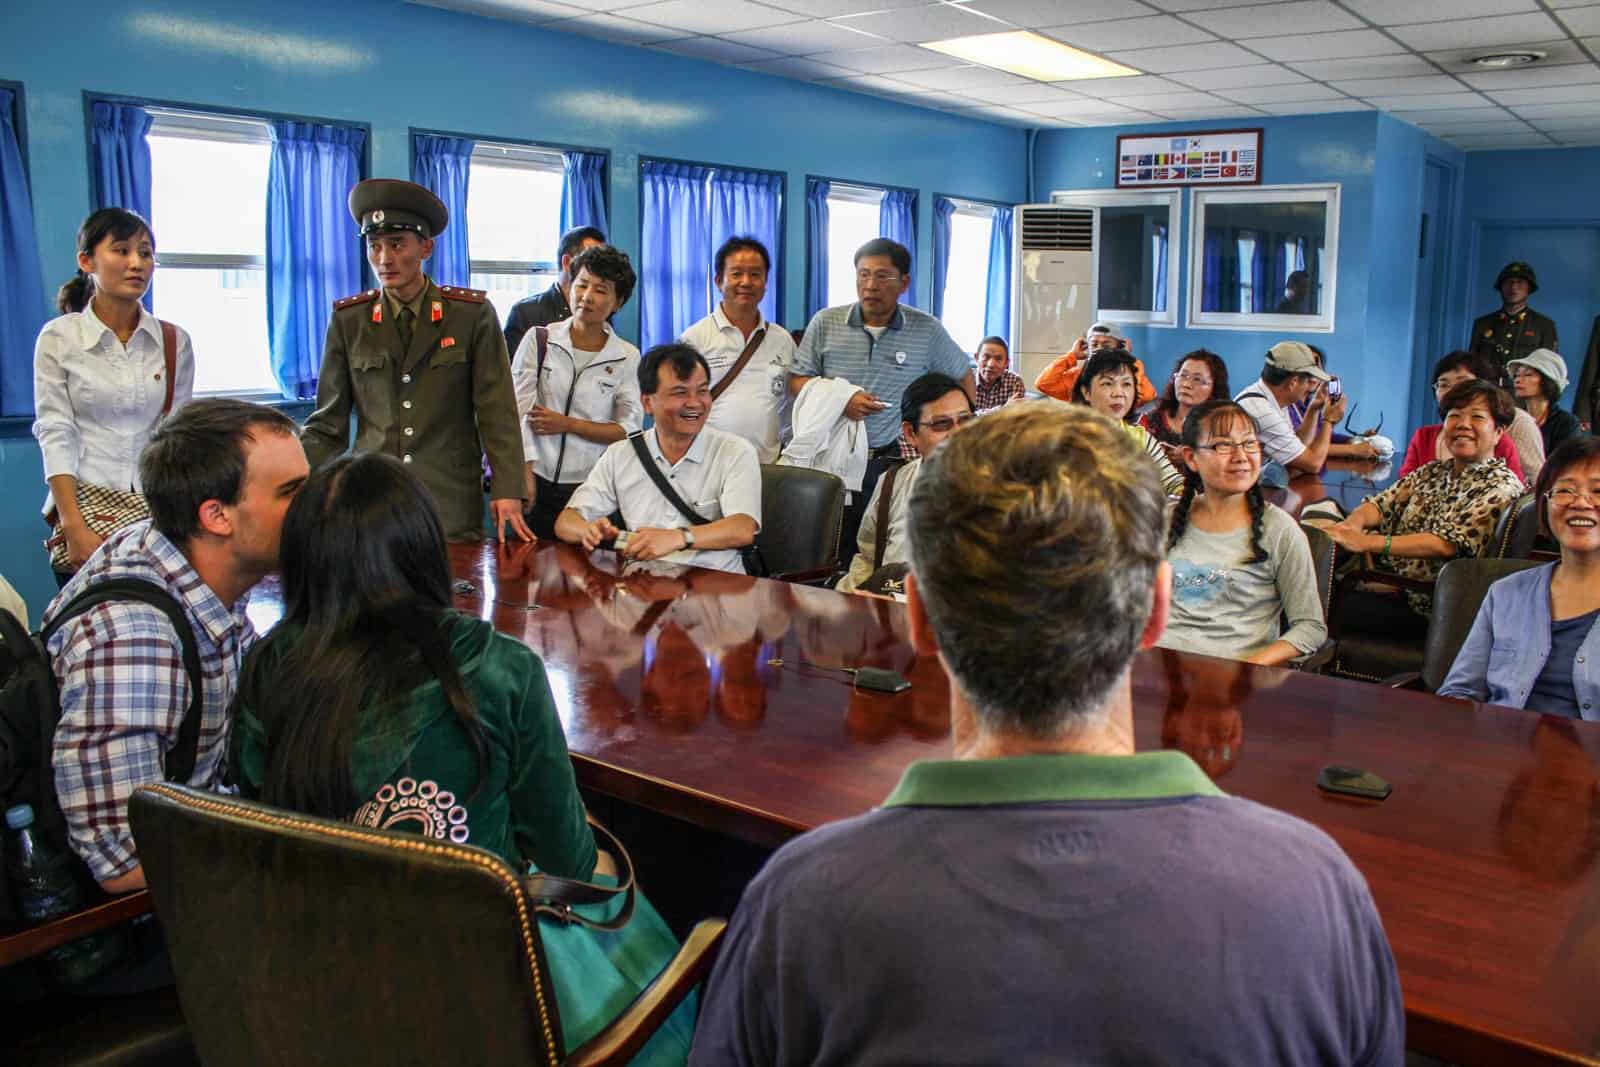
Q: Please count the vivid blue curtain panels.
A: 11